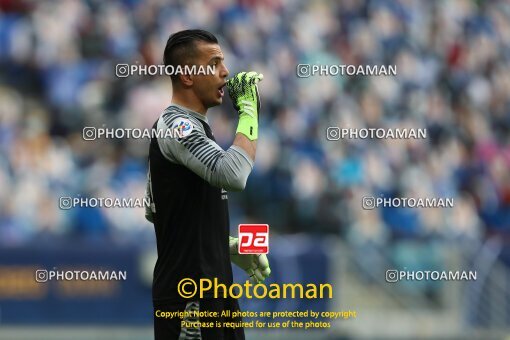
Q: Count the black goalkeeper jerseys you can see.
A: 1